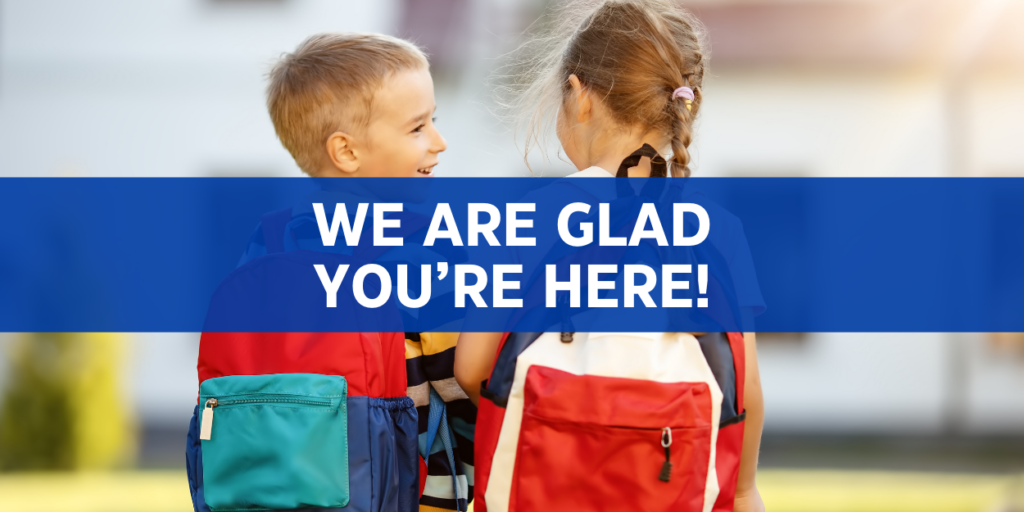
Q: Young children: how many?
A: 2